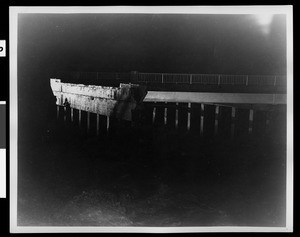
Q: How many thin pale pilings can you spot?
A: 15